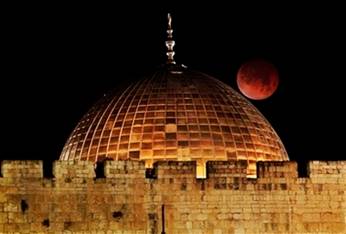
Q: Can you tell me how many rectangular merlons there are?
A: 7